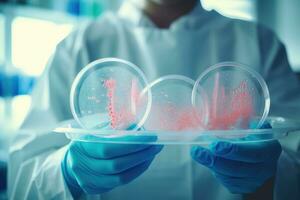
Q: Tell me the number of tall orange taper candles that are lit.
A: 0